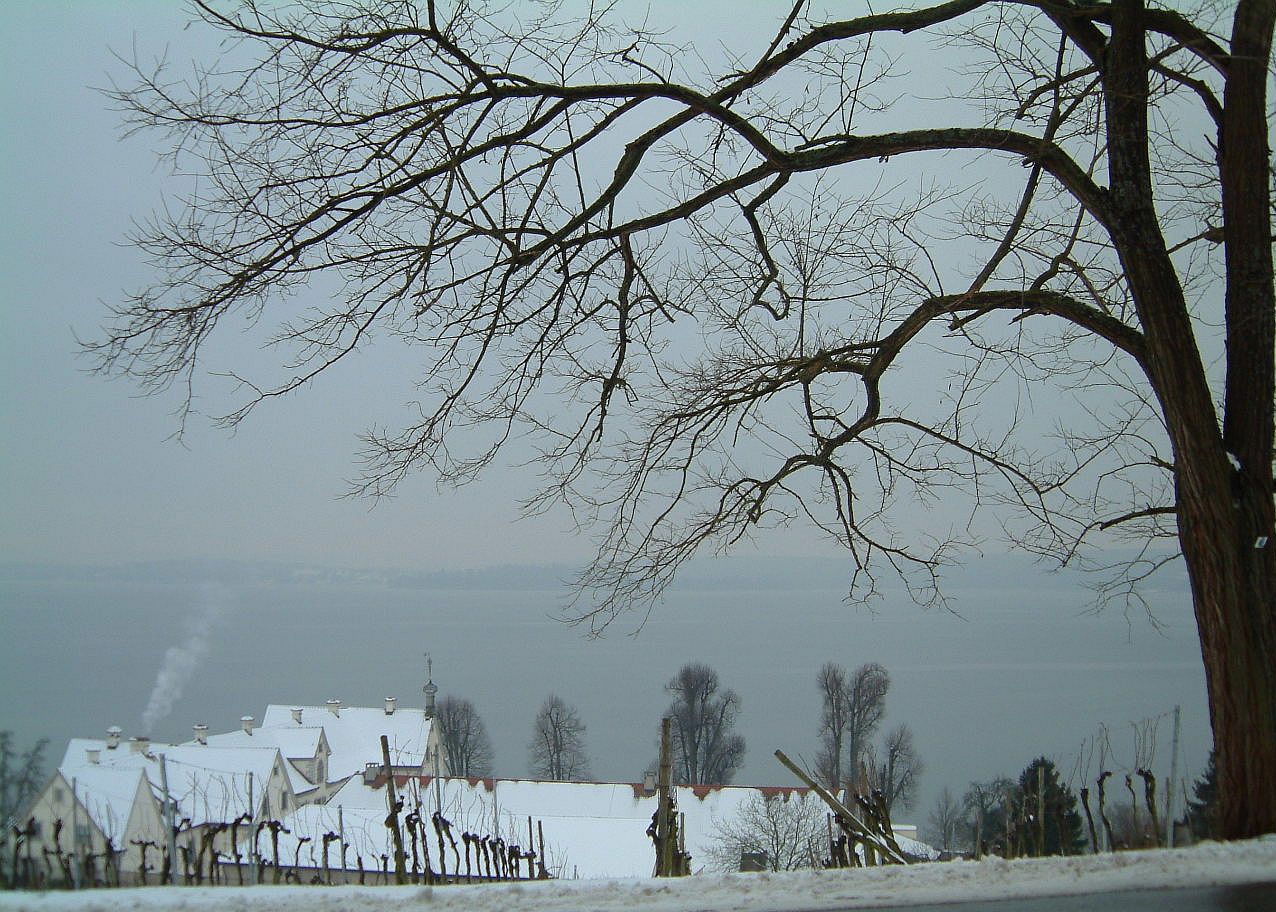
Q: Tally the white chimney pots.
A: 8